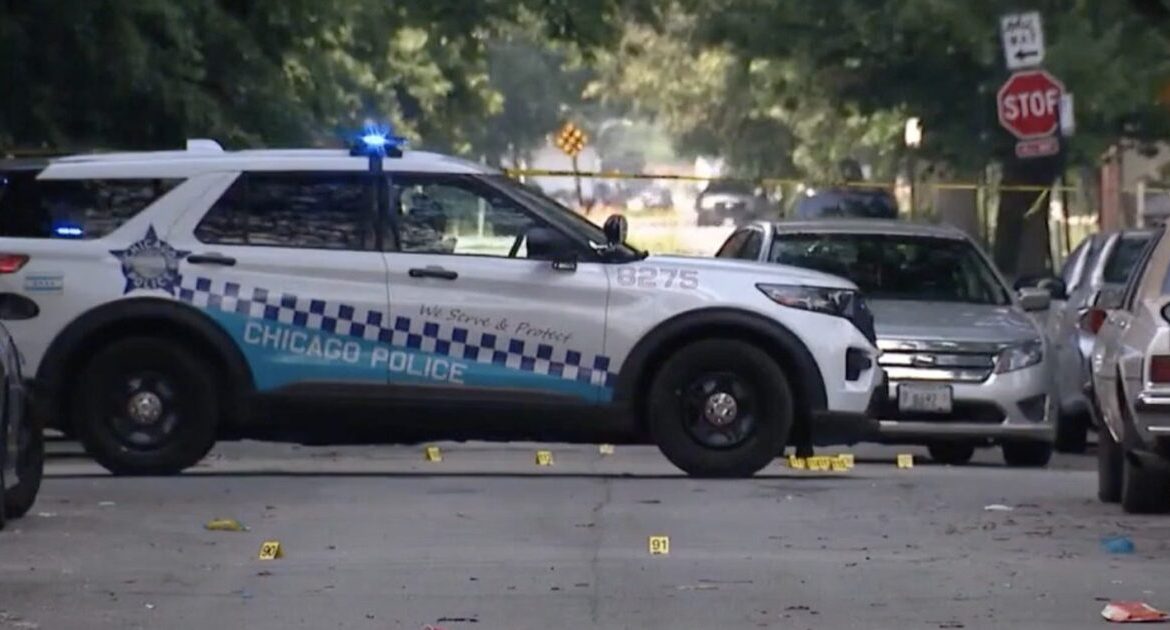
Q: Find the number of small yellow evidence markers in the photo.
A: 11